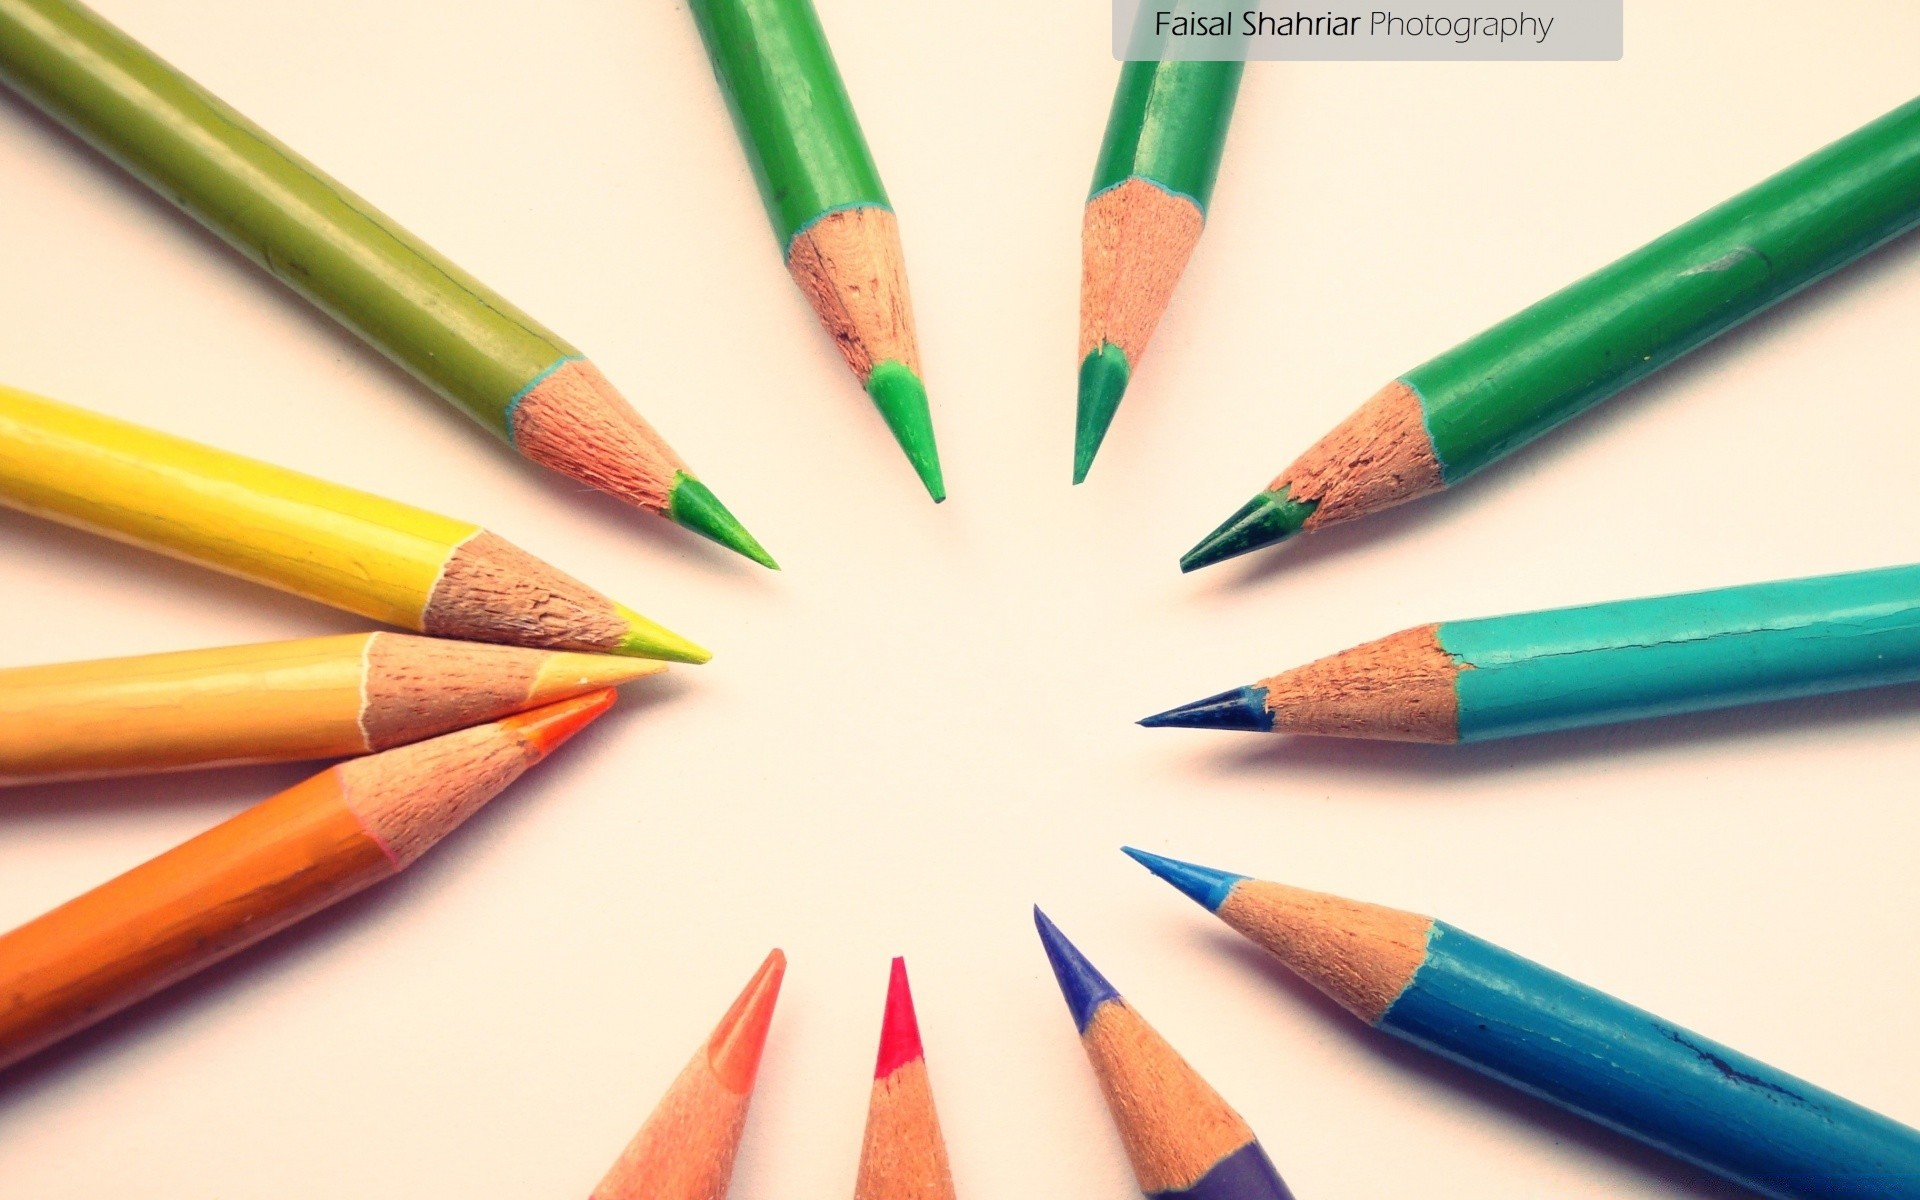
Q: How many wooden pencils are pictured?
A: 12